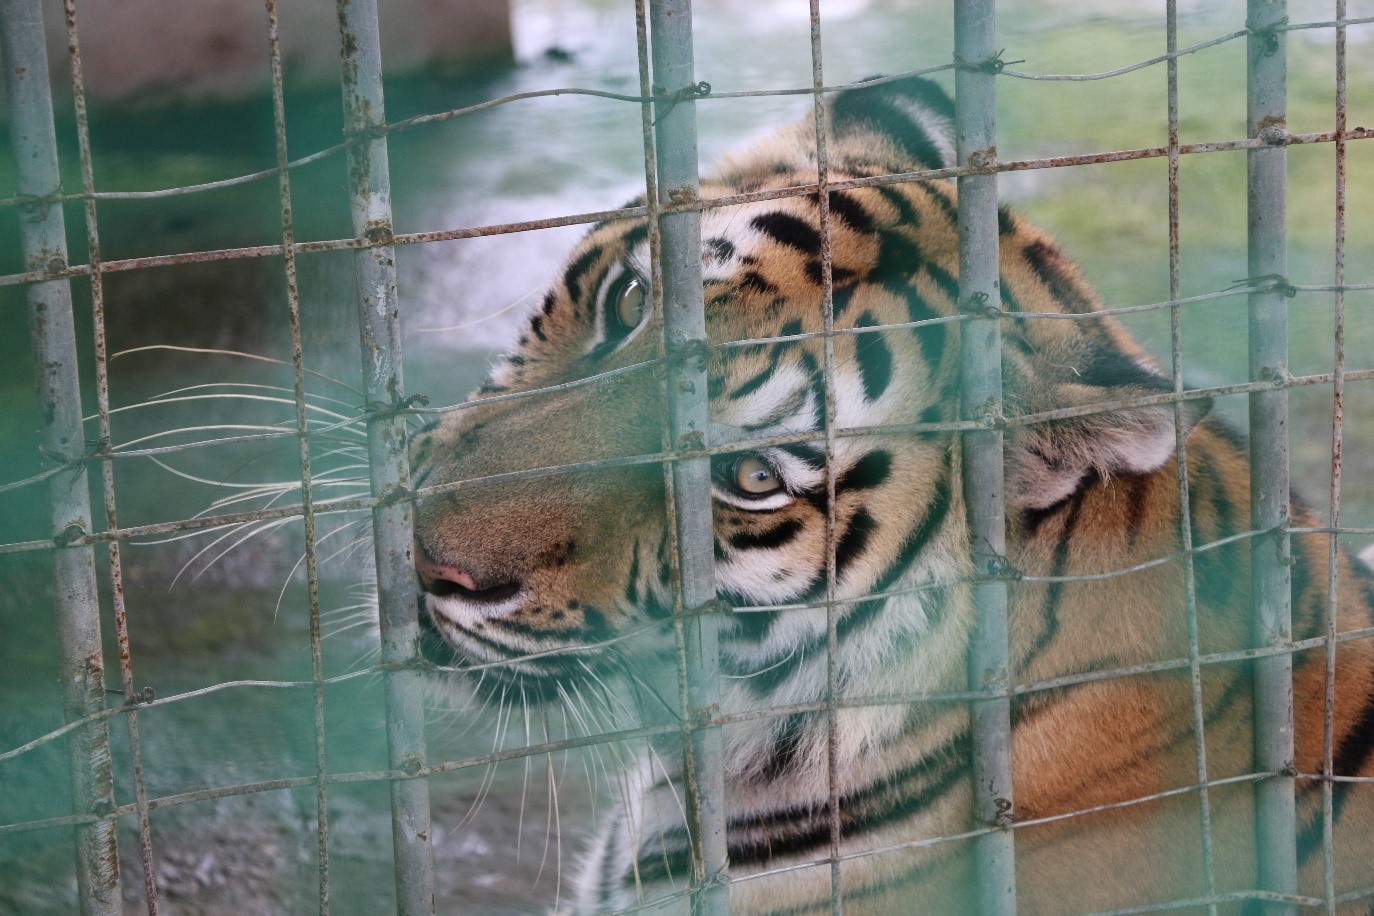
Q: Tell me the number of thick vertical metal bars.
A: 5